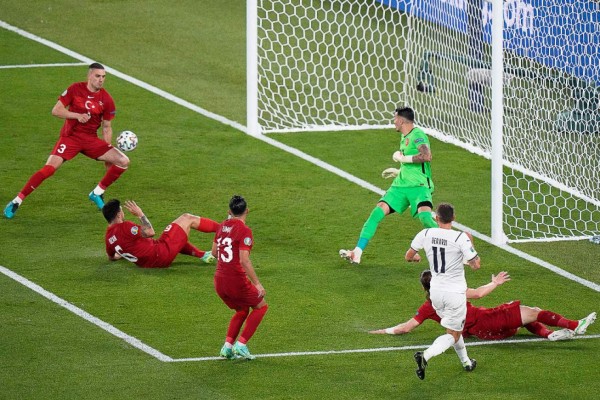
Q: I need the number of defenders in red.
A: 4